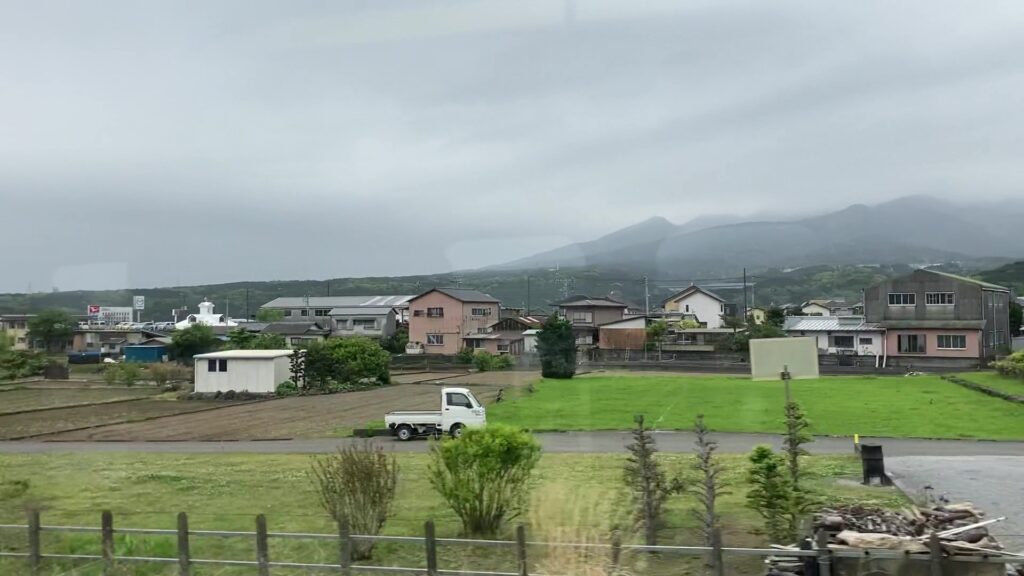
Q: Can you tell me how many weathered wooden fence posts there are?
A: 11